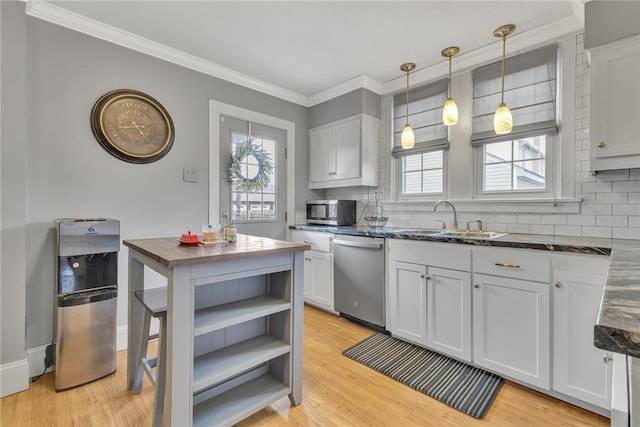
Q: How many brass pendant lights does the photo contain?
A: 3